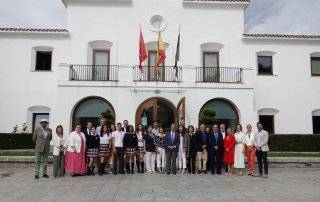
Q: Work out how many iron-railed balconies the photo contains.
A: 3